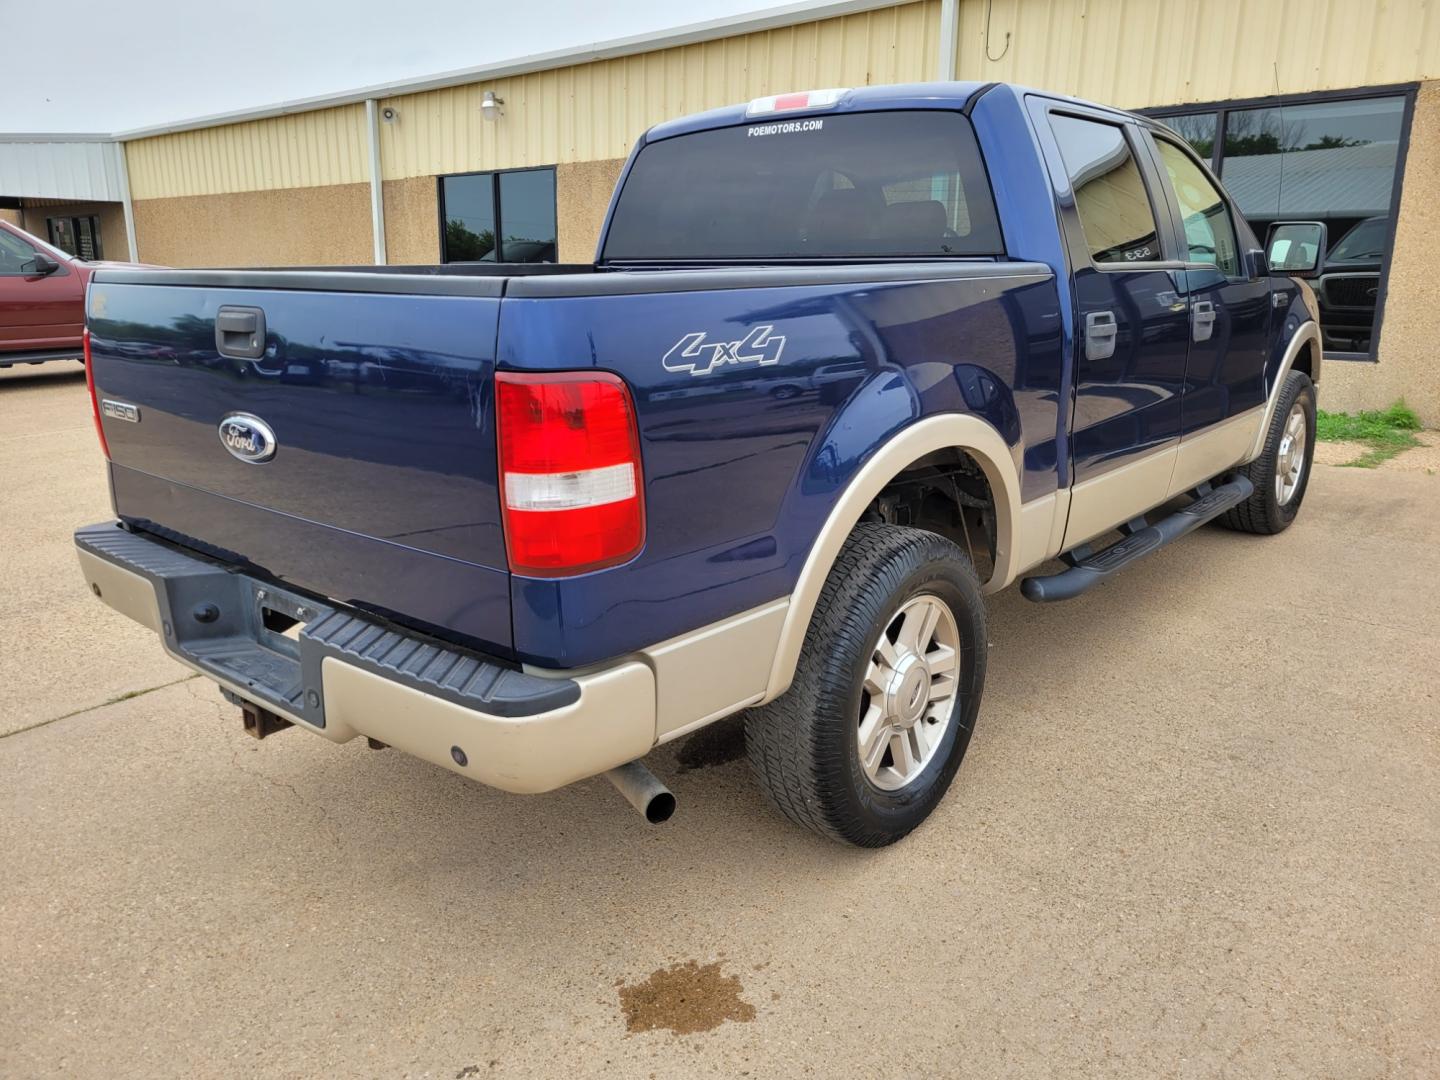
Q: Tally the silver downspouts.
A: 3